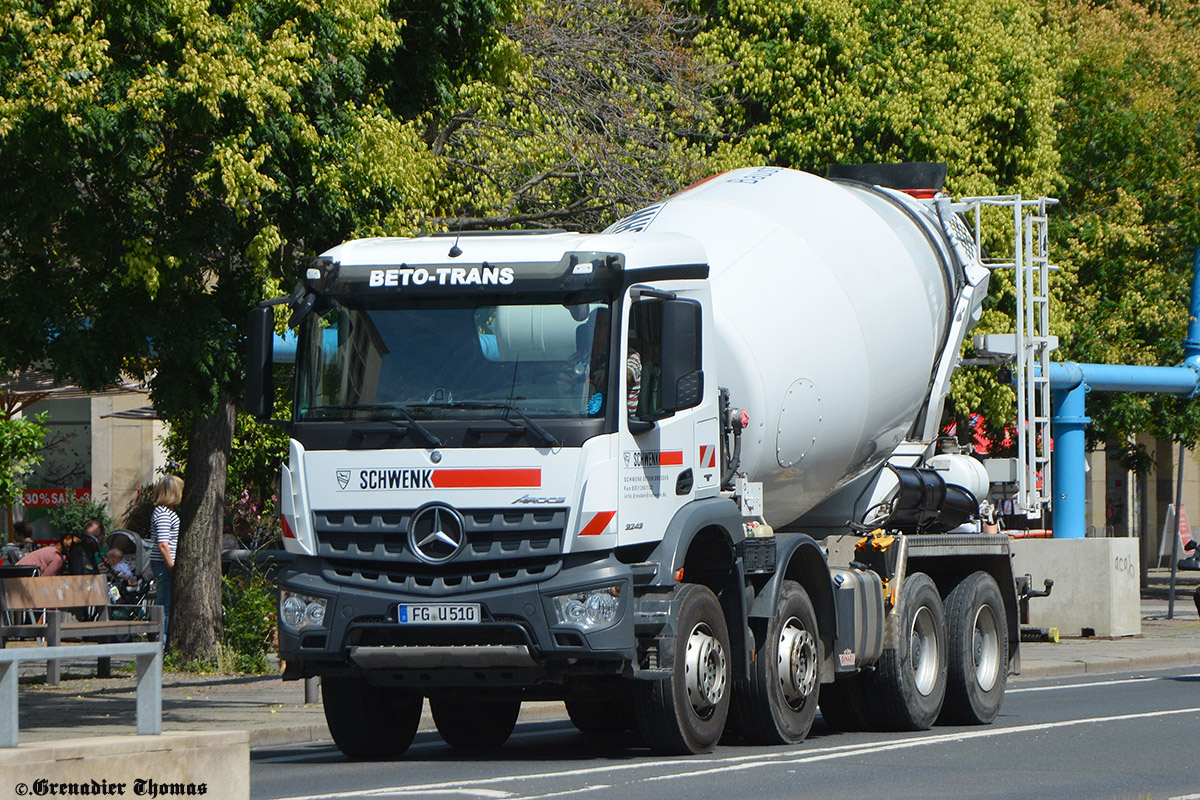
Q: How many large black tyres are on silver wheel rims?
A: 4